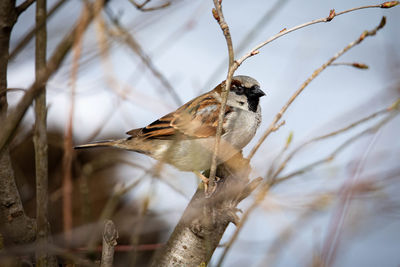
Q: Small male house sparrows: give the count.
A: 1